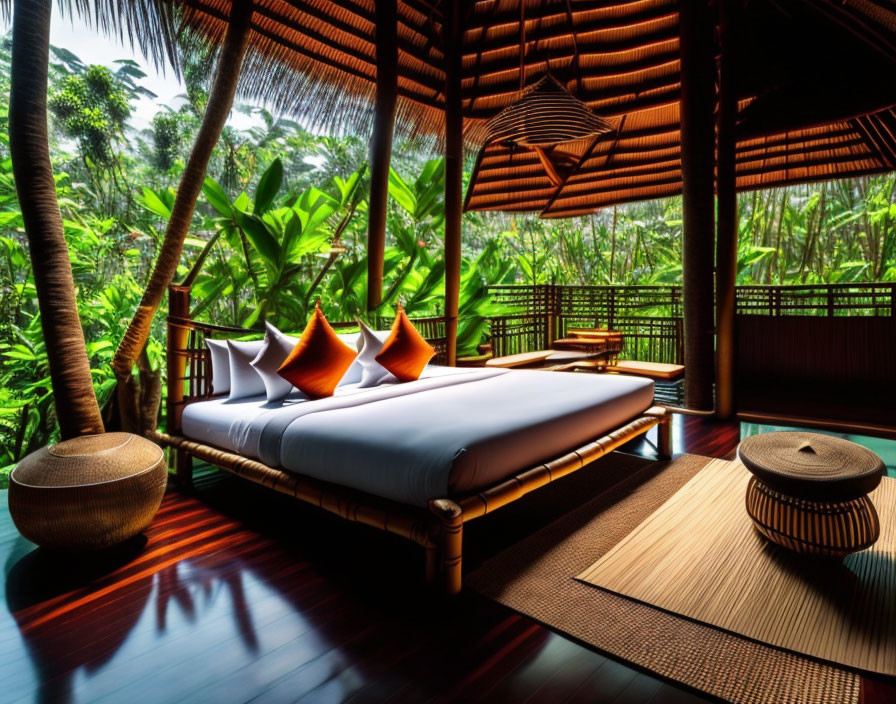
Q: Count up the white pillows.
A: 5